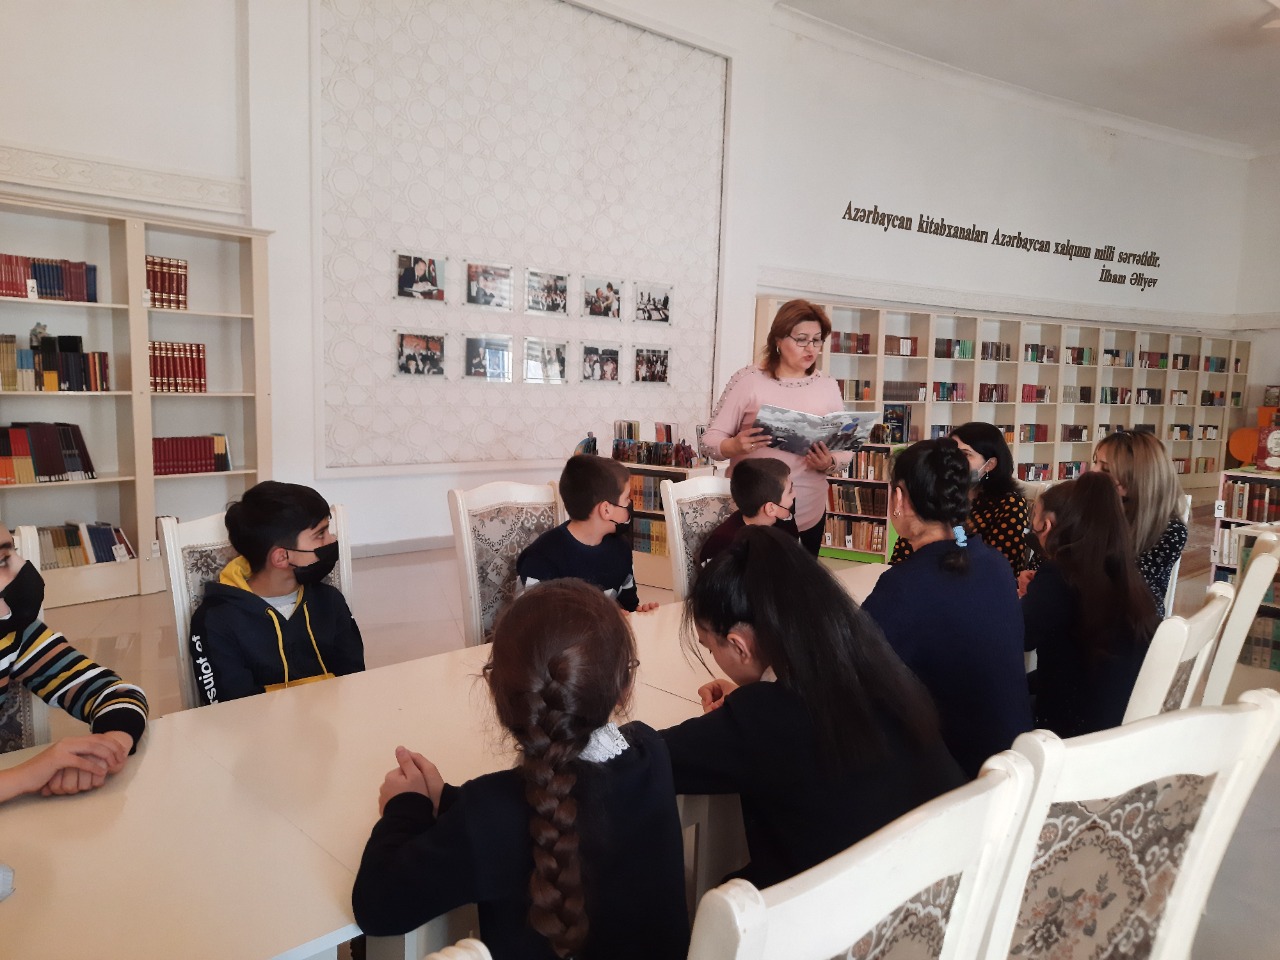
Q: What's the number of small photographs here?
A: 10